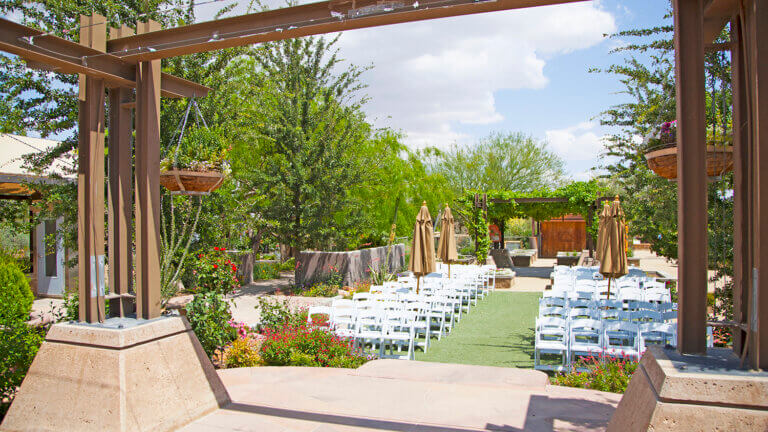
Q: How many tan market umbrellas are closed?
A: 4